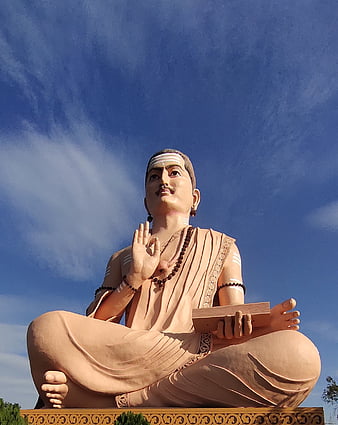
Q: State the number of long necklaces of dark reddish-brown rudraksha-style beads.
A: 1